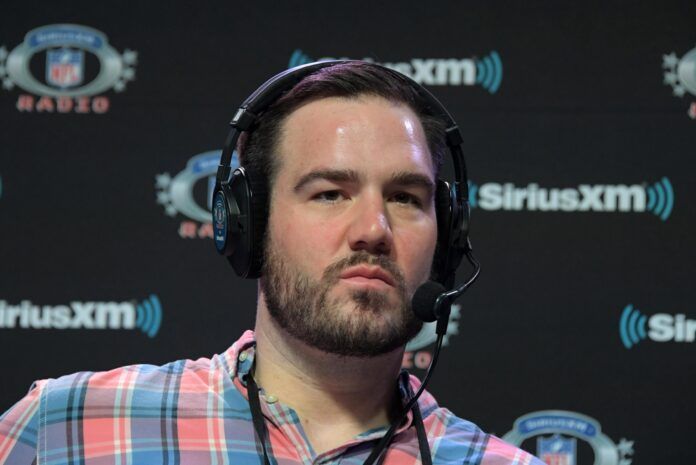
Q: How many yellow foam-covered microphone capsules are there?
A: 0